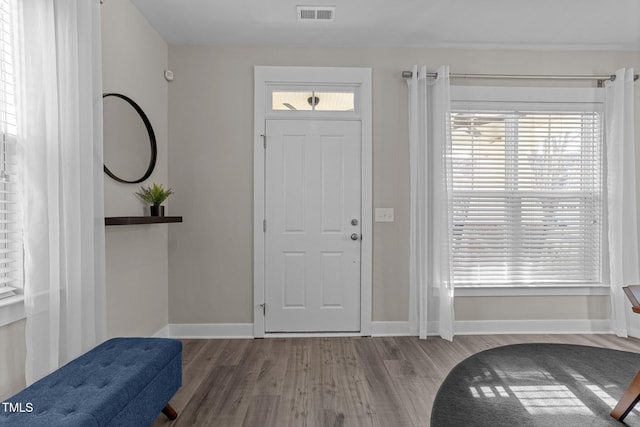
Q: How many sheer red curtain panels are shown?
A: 0